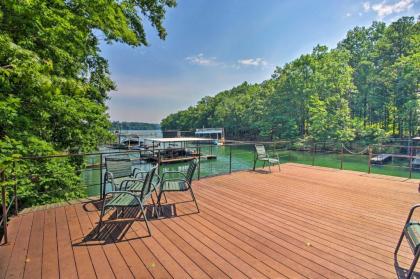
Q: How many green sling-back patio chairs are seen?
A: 6